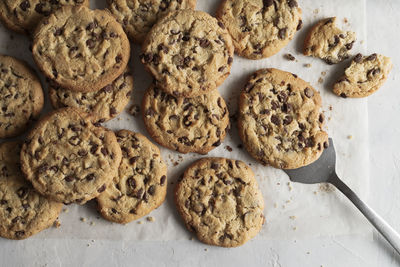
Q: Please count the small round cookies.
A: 13